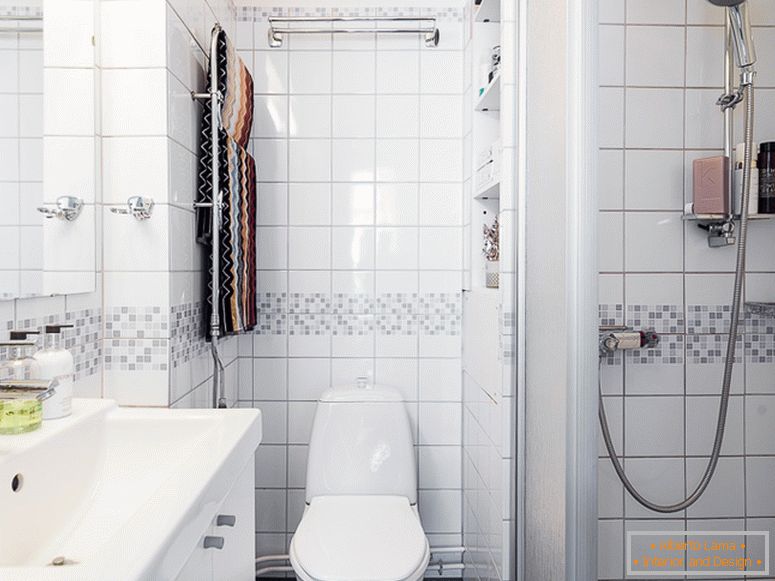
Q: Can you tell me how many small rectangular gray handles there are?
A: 2